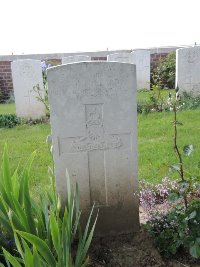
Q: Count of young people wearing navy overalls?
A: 0